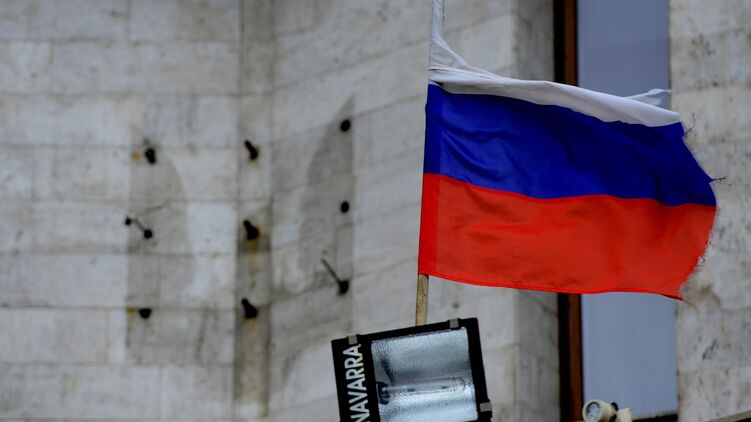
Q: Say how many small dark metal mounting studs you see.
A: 9